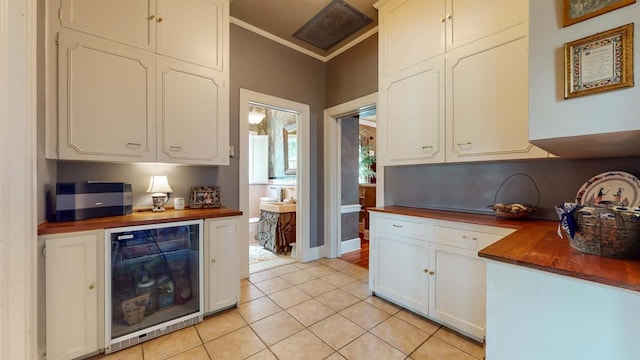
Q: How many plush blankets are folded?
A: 0